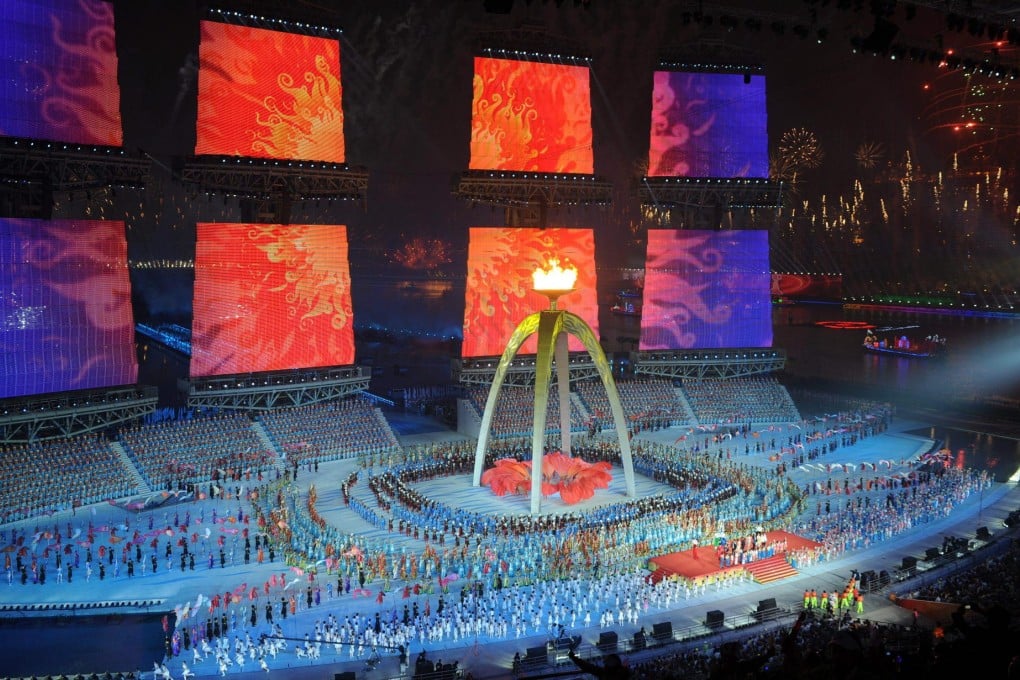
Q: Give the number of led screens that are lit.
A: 8